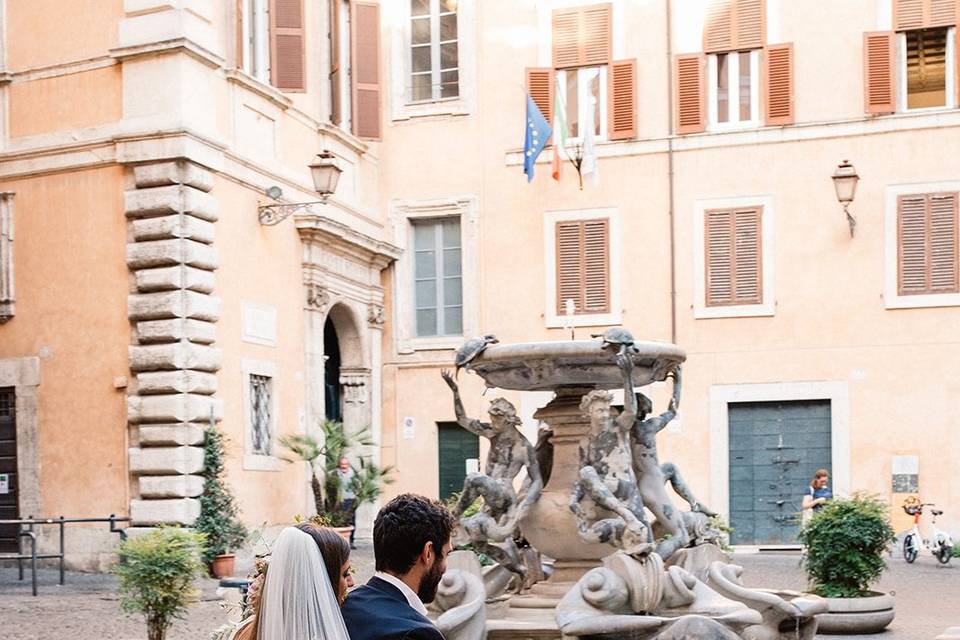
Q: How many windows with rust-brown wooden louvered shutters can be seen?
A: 8